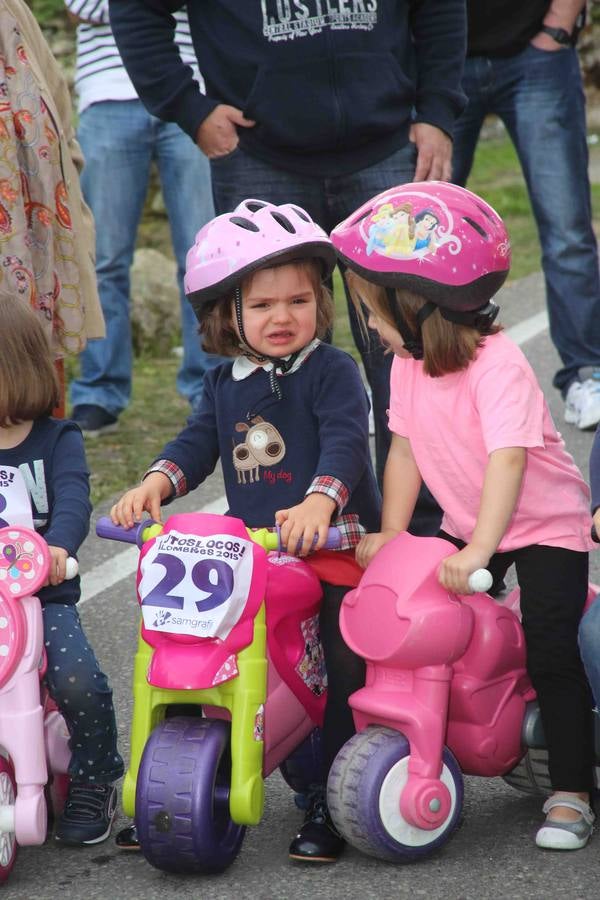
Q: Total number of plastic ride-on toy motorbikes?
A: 3